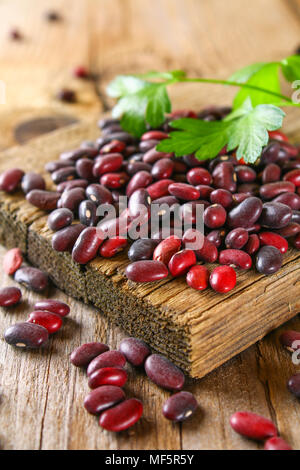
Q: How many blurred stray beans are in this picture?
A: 4